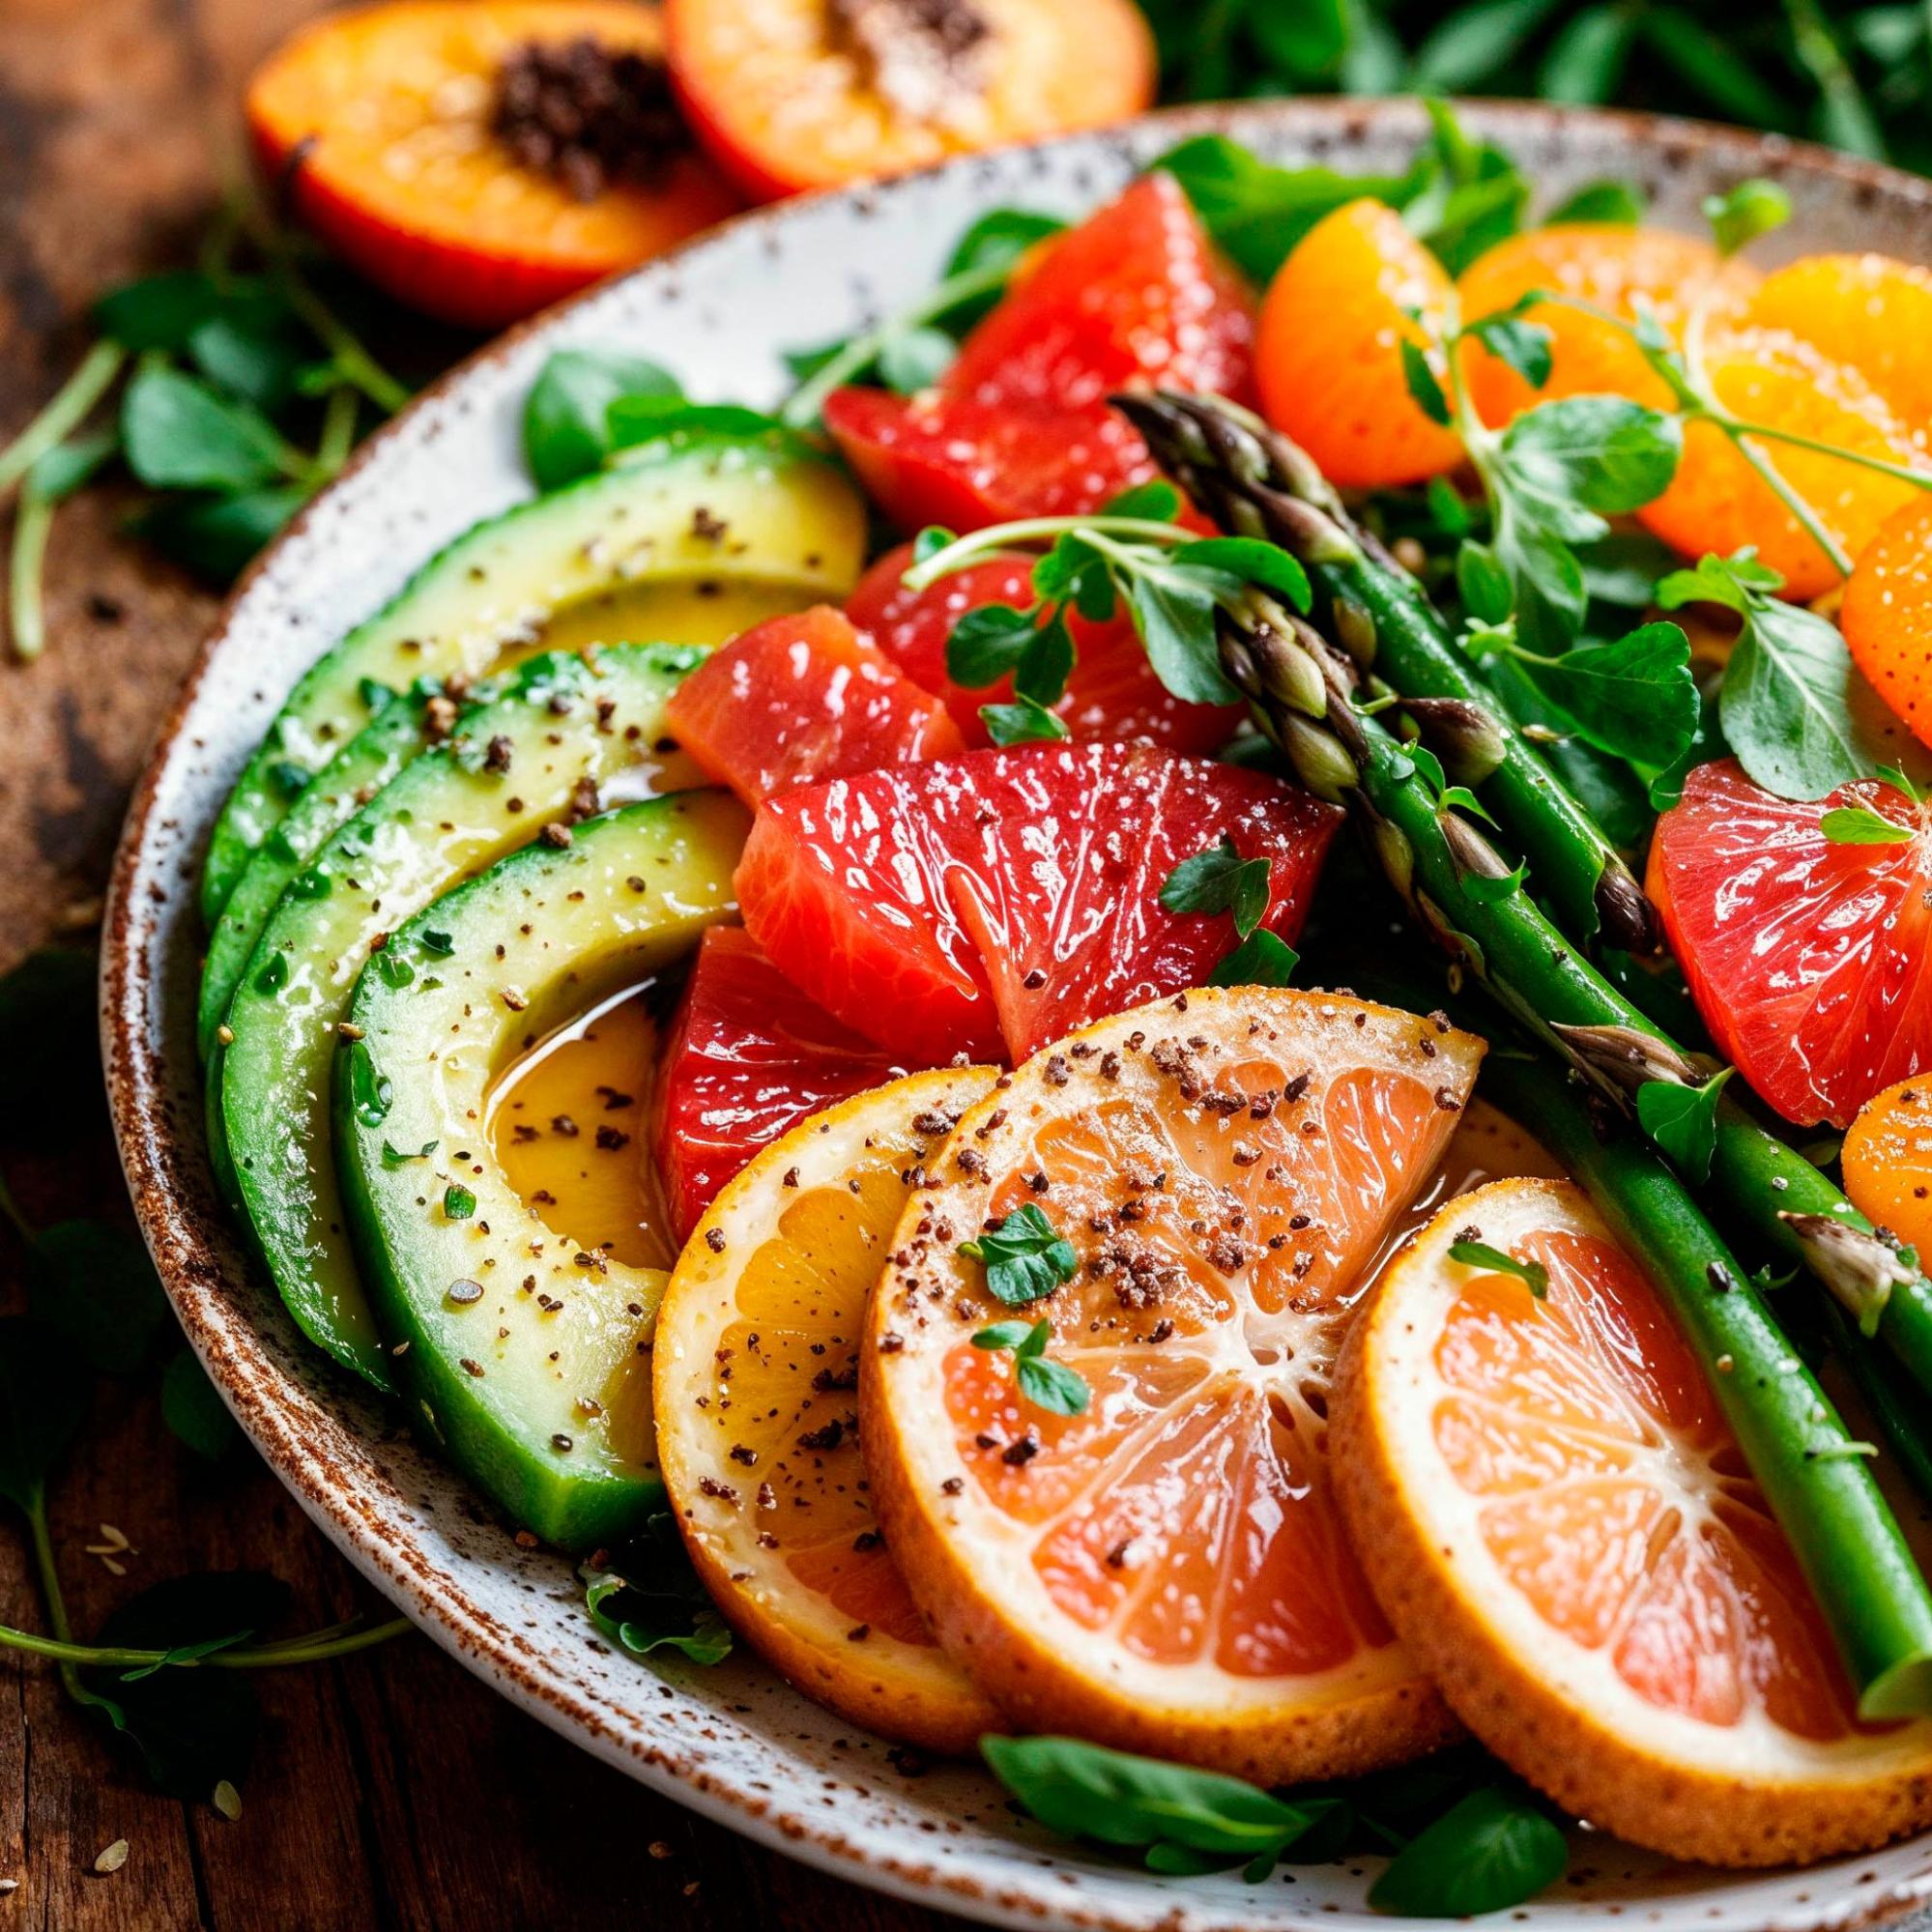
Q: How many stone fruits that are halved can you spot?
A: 2